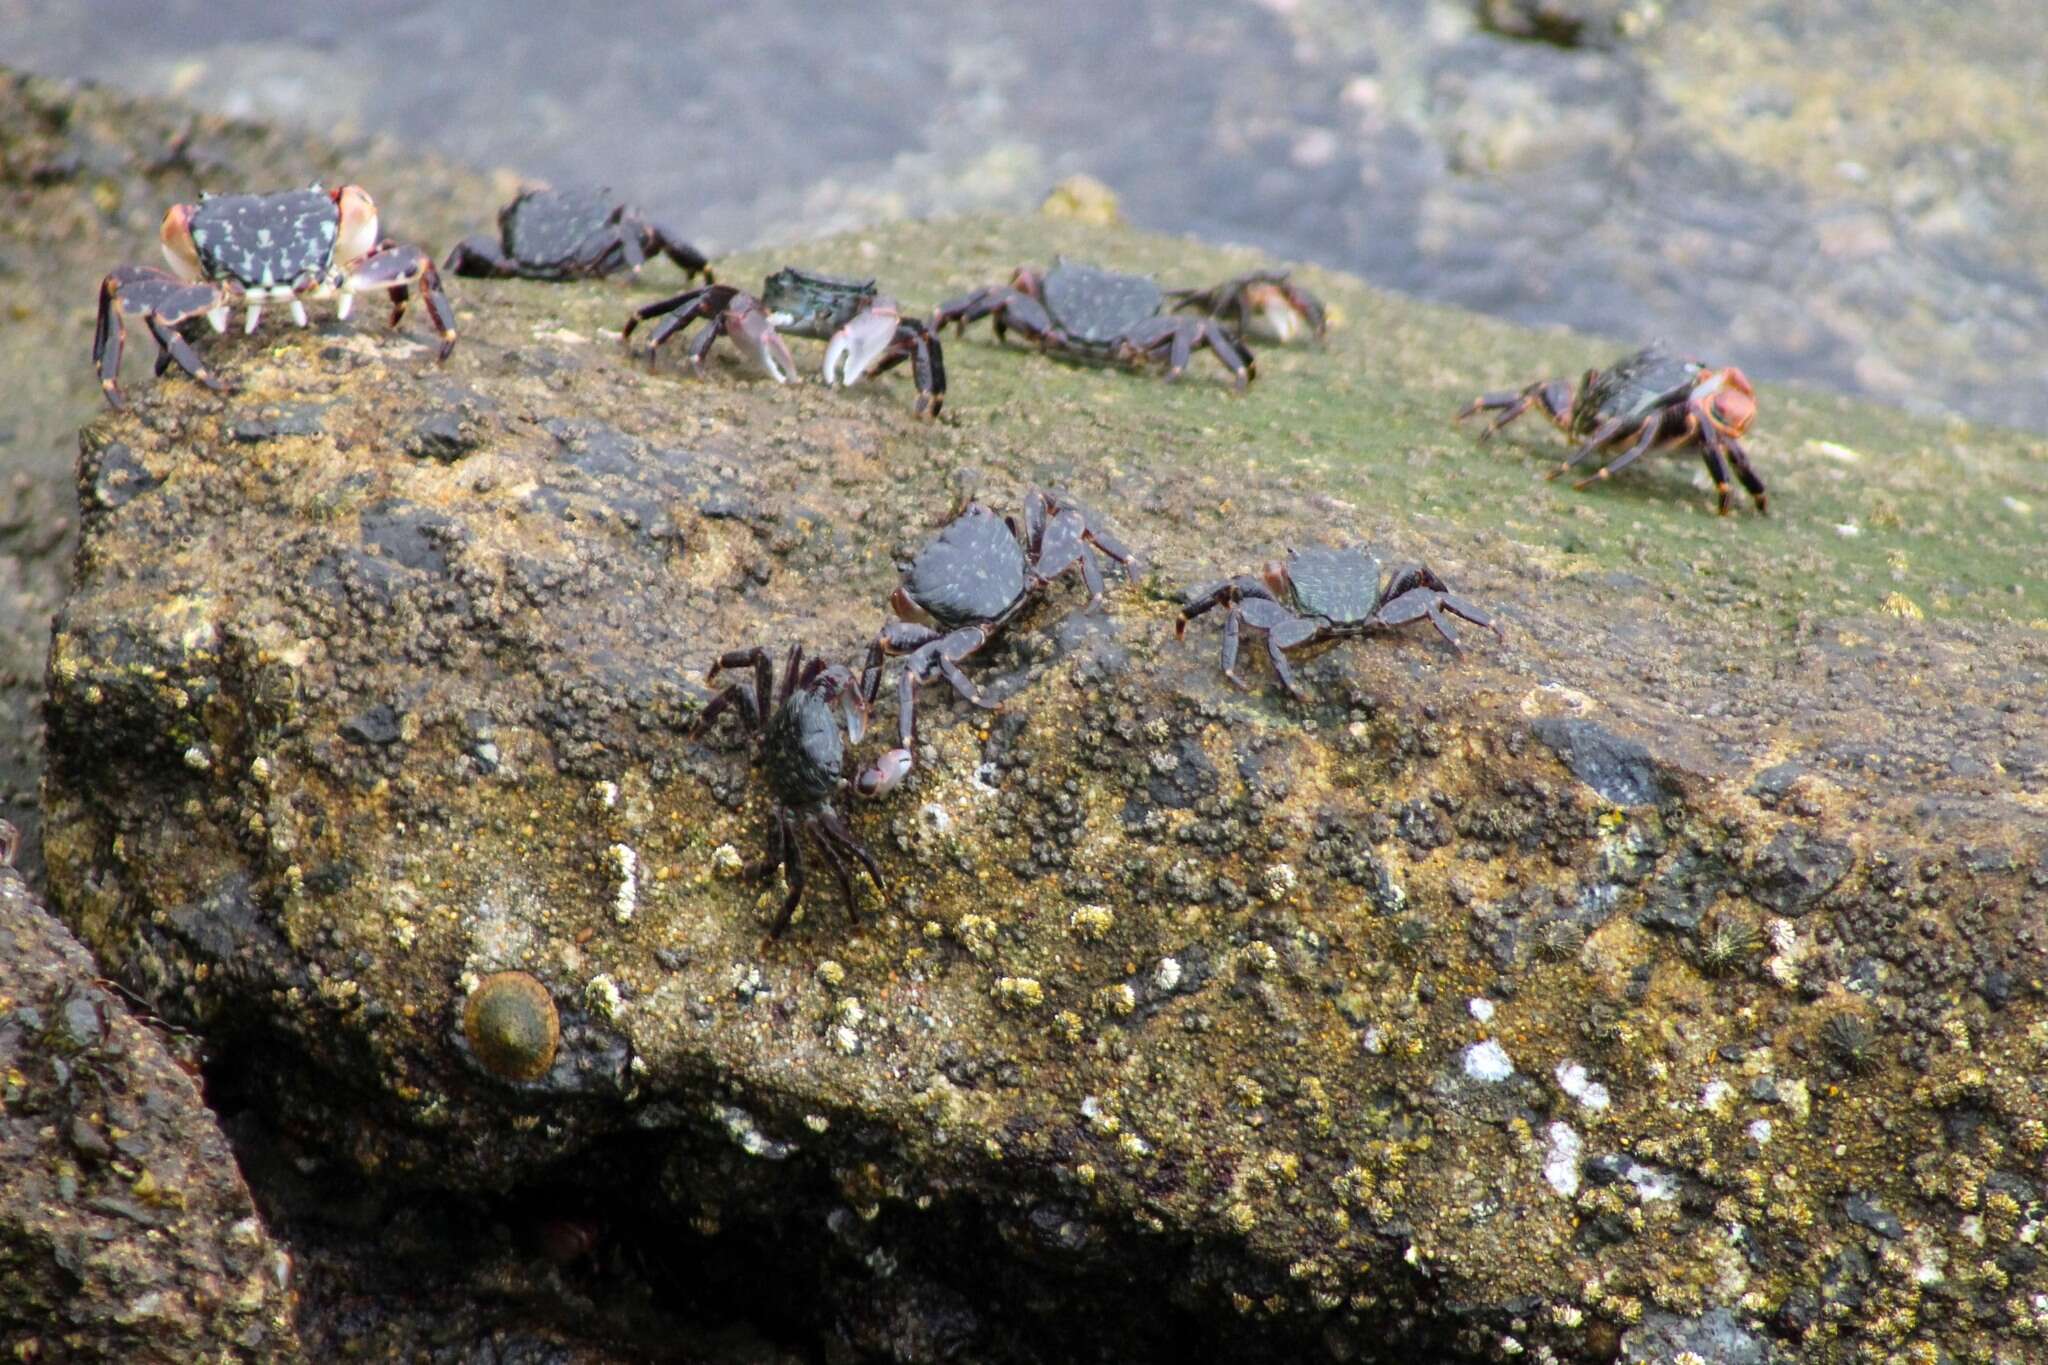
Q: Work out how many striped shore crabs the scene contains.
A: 9